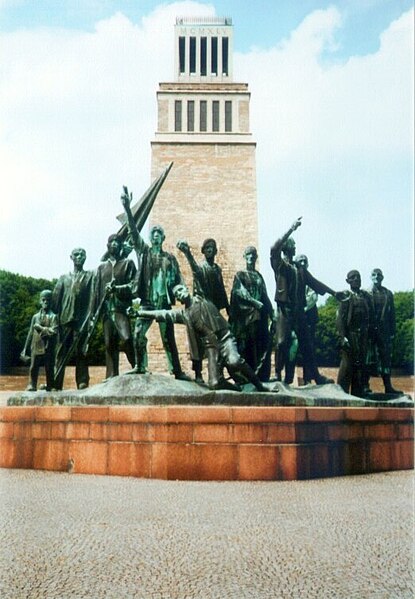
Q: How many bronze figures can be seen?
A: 11